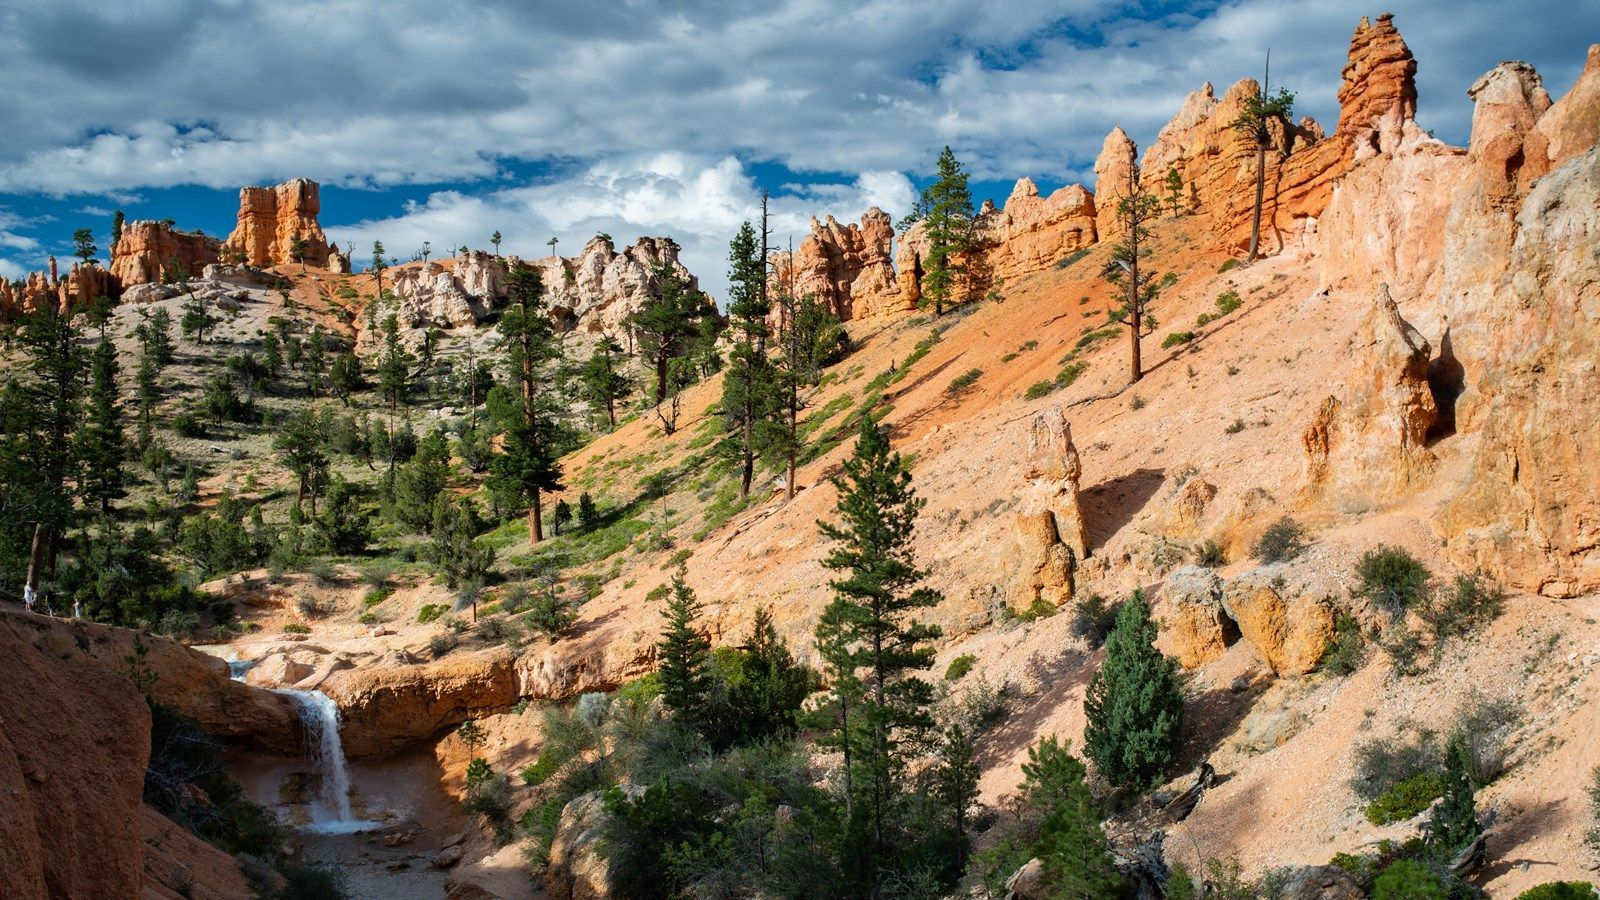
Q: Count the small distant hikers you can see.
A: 3